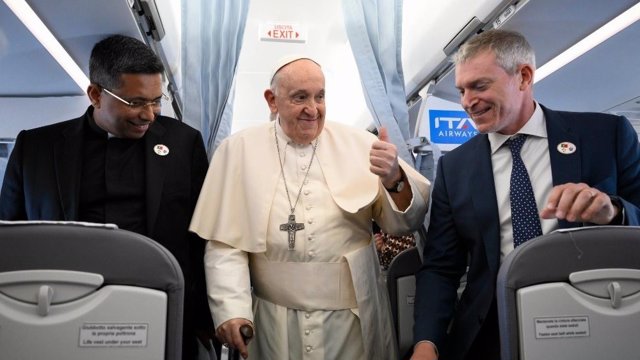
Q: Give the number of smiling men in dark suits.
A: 2